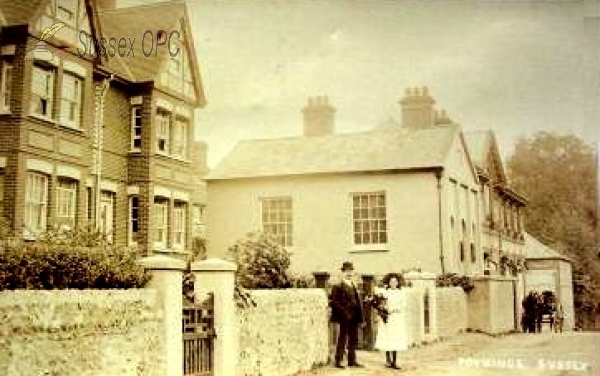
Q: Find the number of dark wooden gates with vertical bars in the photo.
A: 1